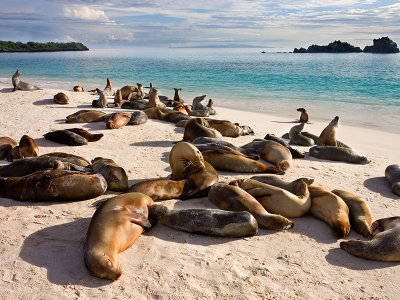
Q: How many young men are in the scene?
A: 0